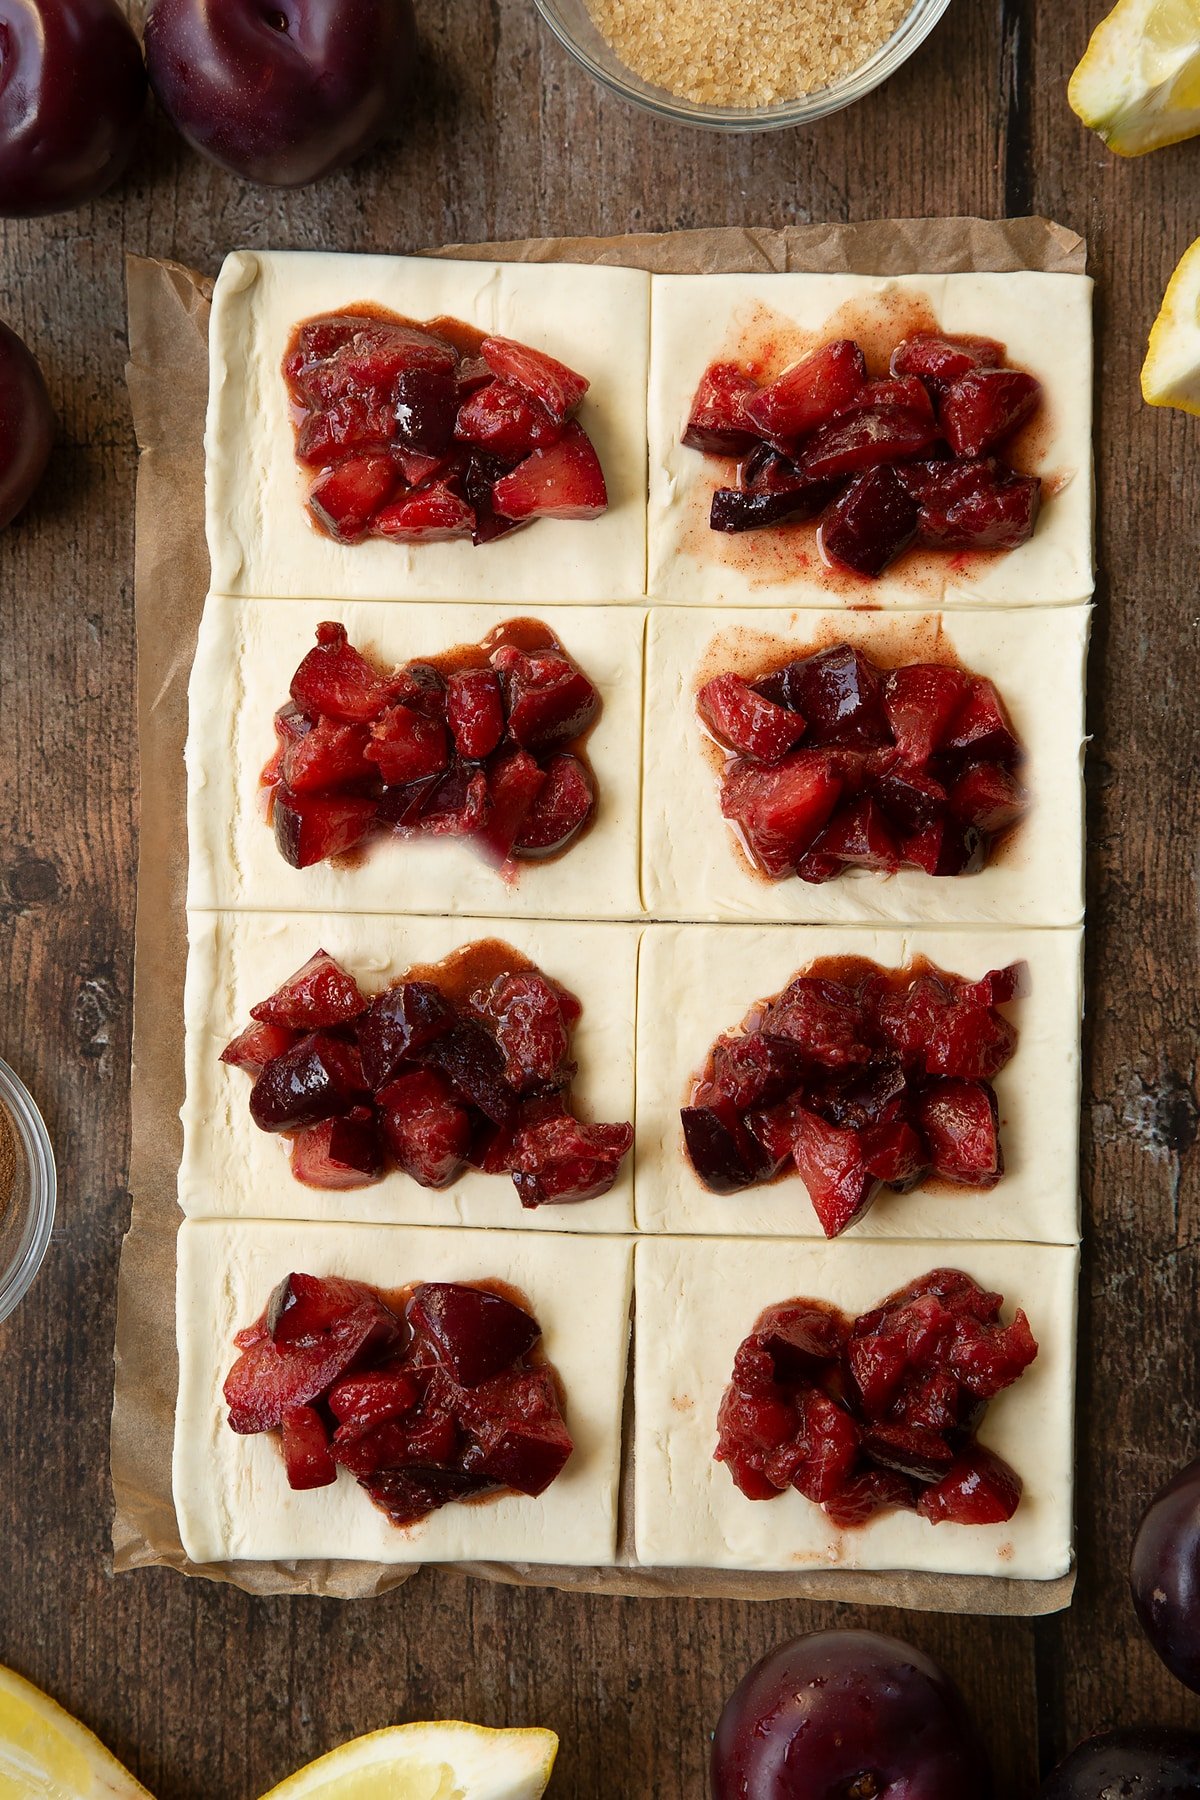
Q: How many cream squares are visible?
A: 8